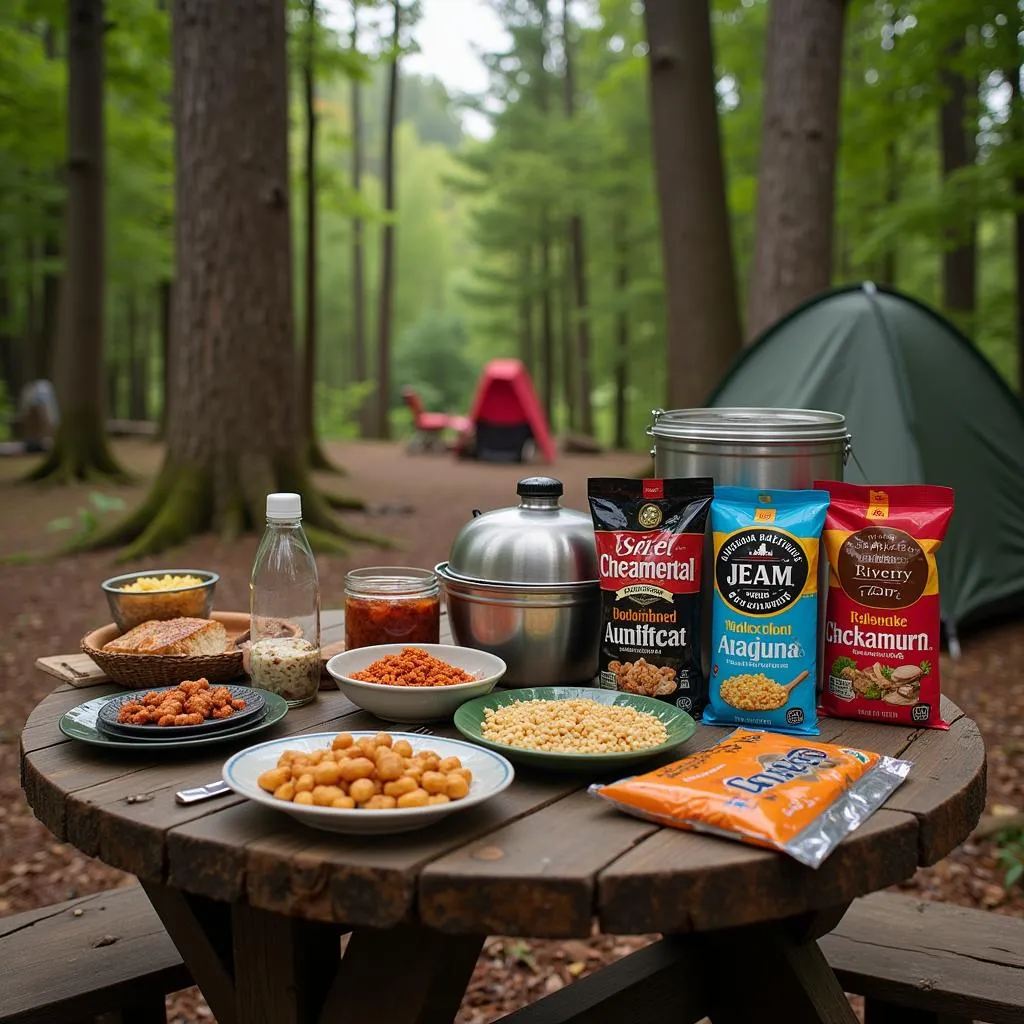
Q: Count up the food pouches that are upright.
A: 3